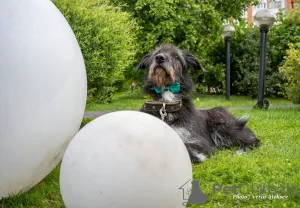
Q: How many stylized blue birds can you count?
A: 0